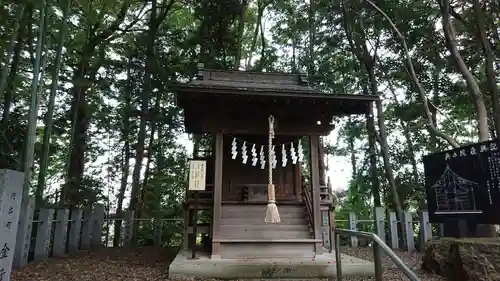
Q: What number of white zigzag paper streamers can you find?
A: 8